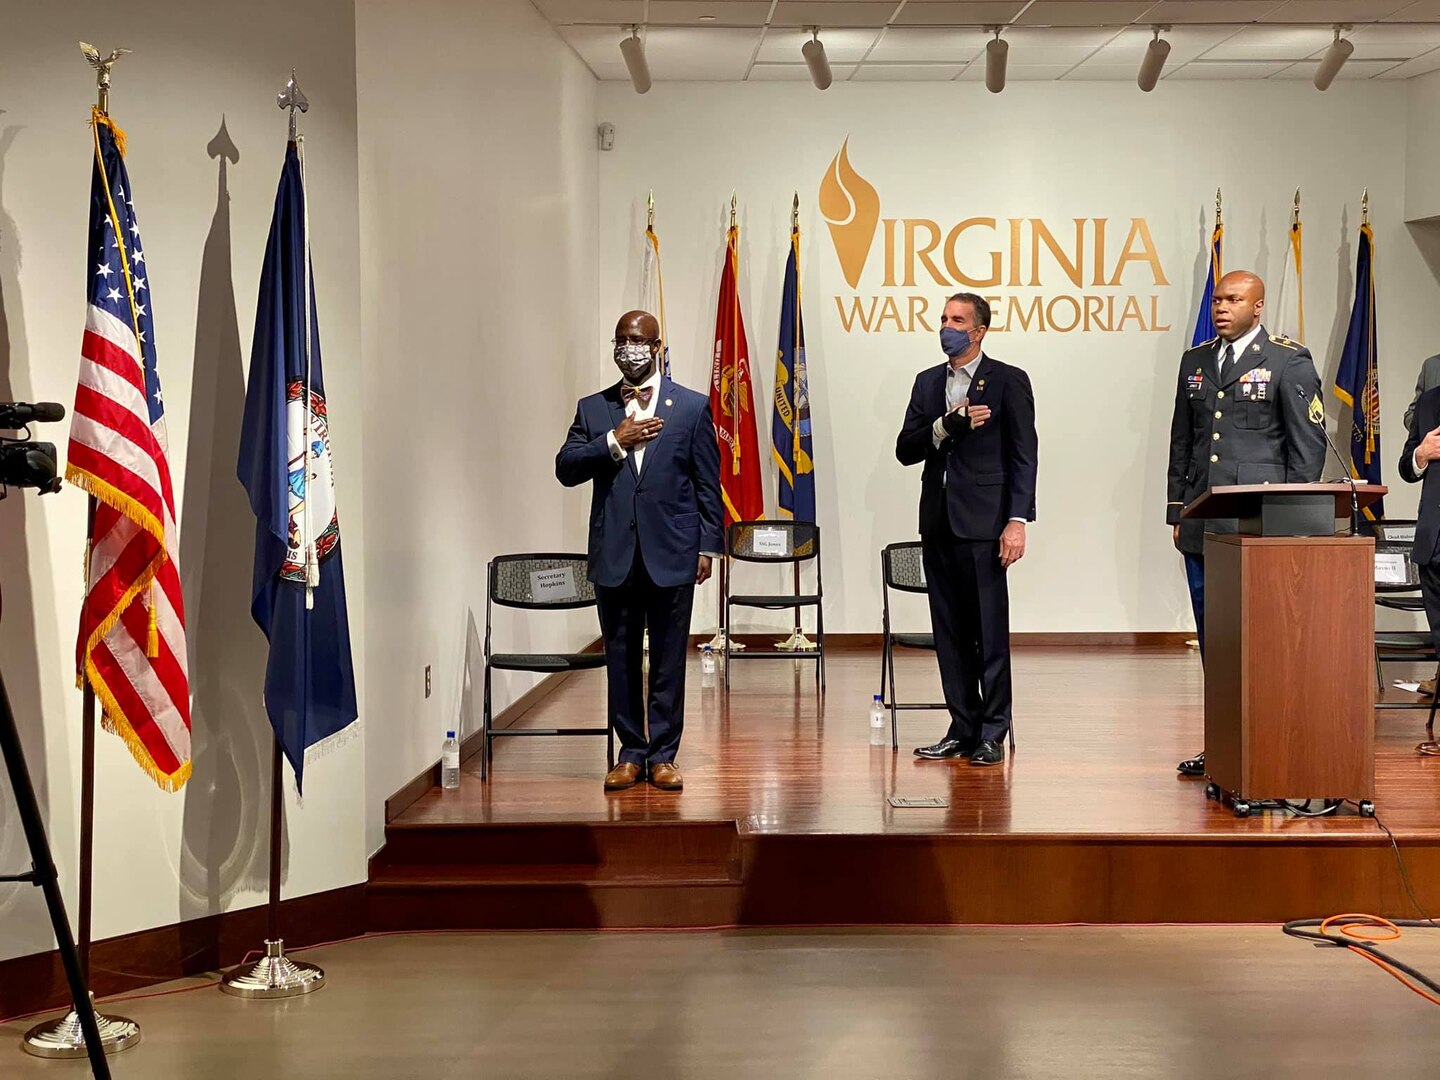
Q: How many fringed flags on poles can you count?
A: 8